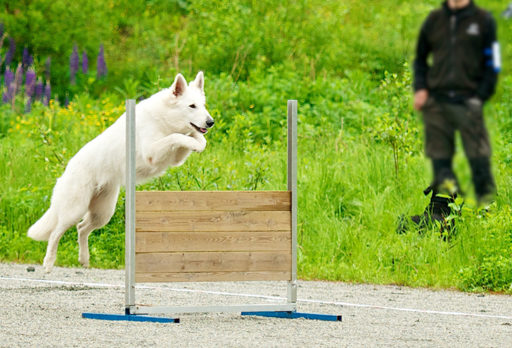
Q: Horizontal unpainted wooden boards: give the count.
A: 5